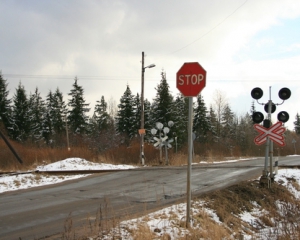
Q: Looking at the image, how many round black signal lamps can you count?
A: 5